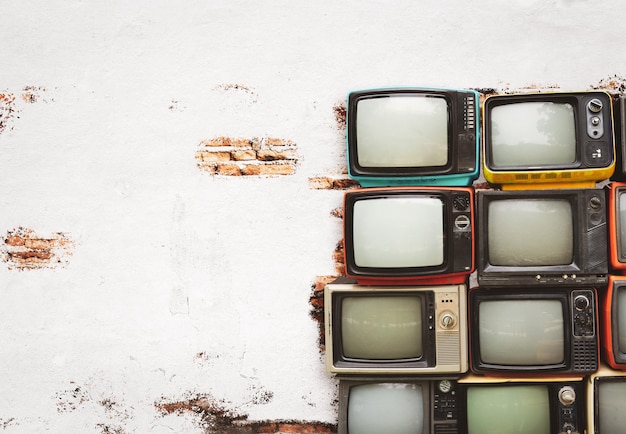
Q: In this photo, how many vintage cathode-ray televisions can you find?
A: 12